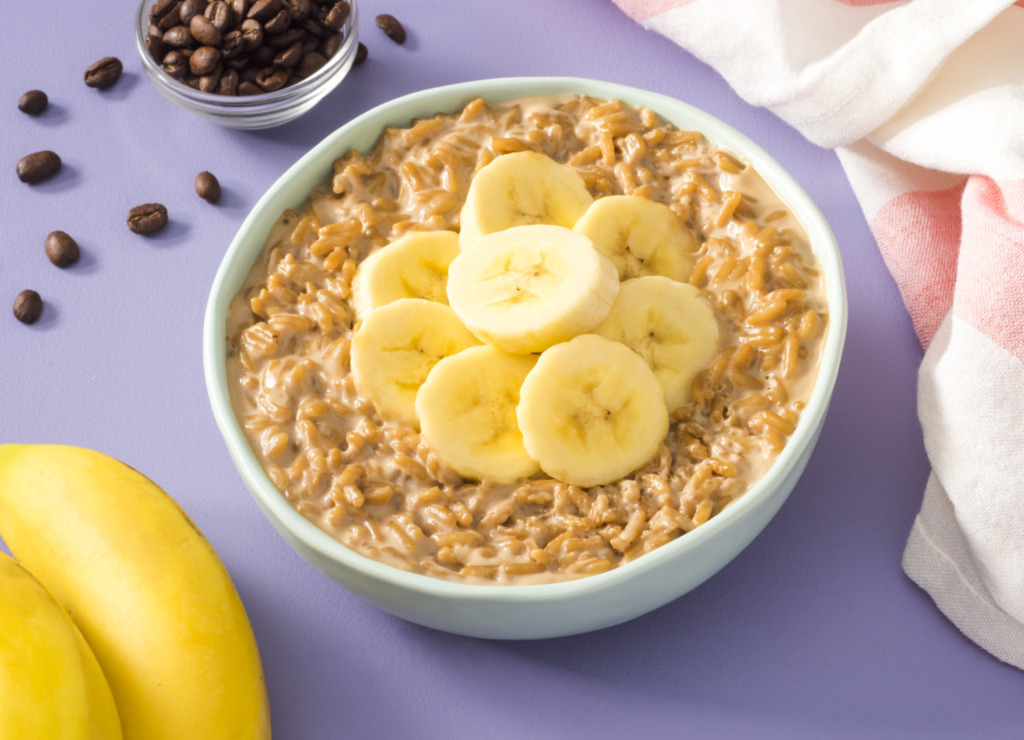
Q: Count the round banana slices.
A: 8